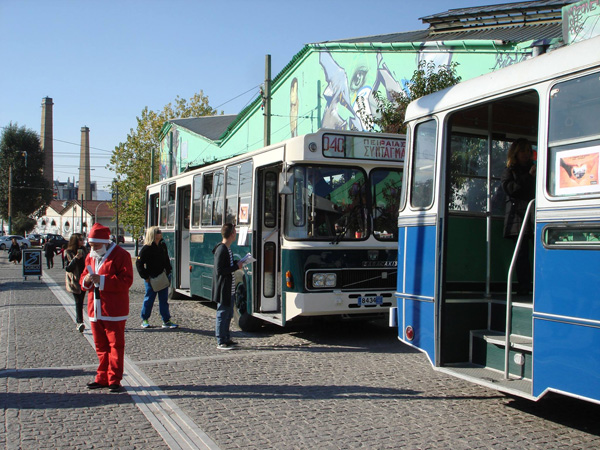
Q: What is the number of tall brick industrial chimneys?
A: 2